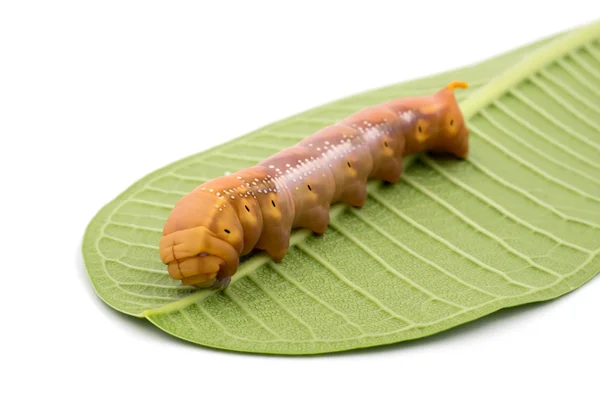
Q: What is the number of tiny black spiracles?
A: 8